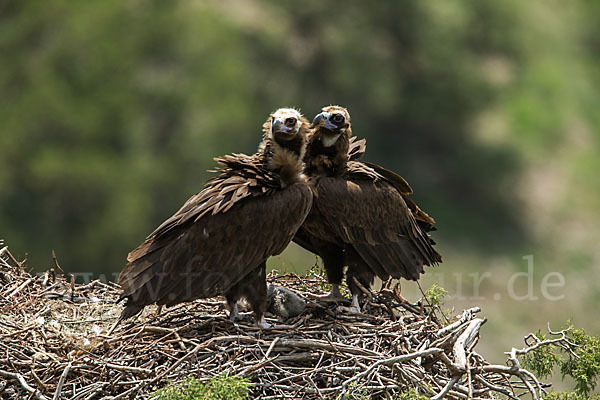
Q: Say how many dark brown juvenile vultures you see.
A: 0